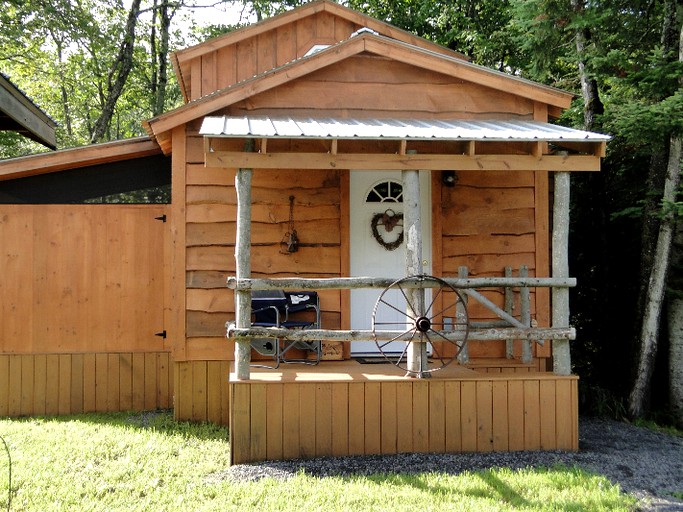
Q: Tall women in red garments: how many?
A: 0